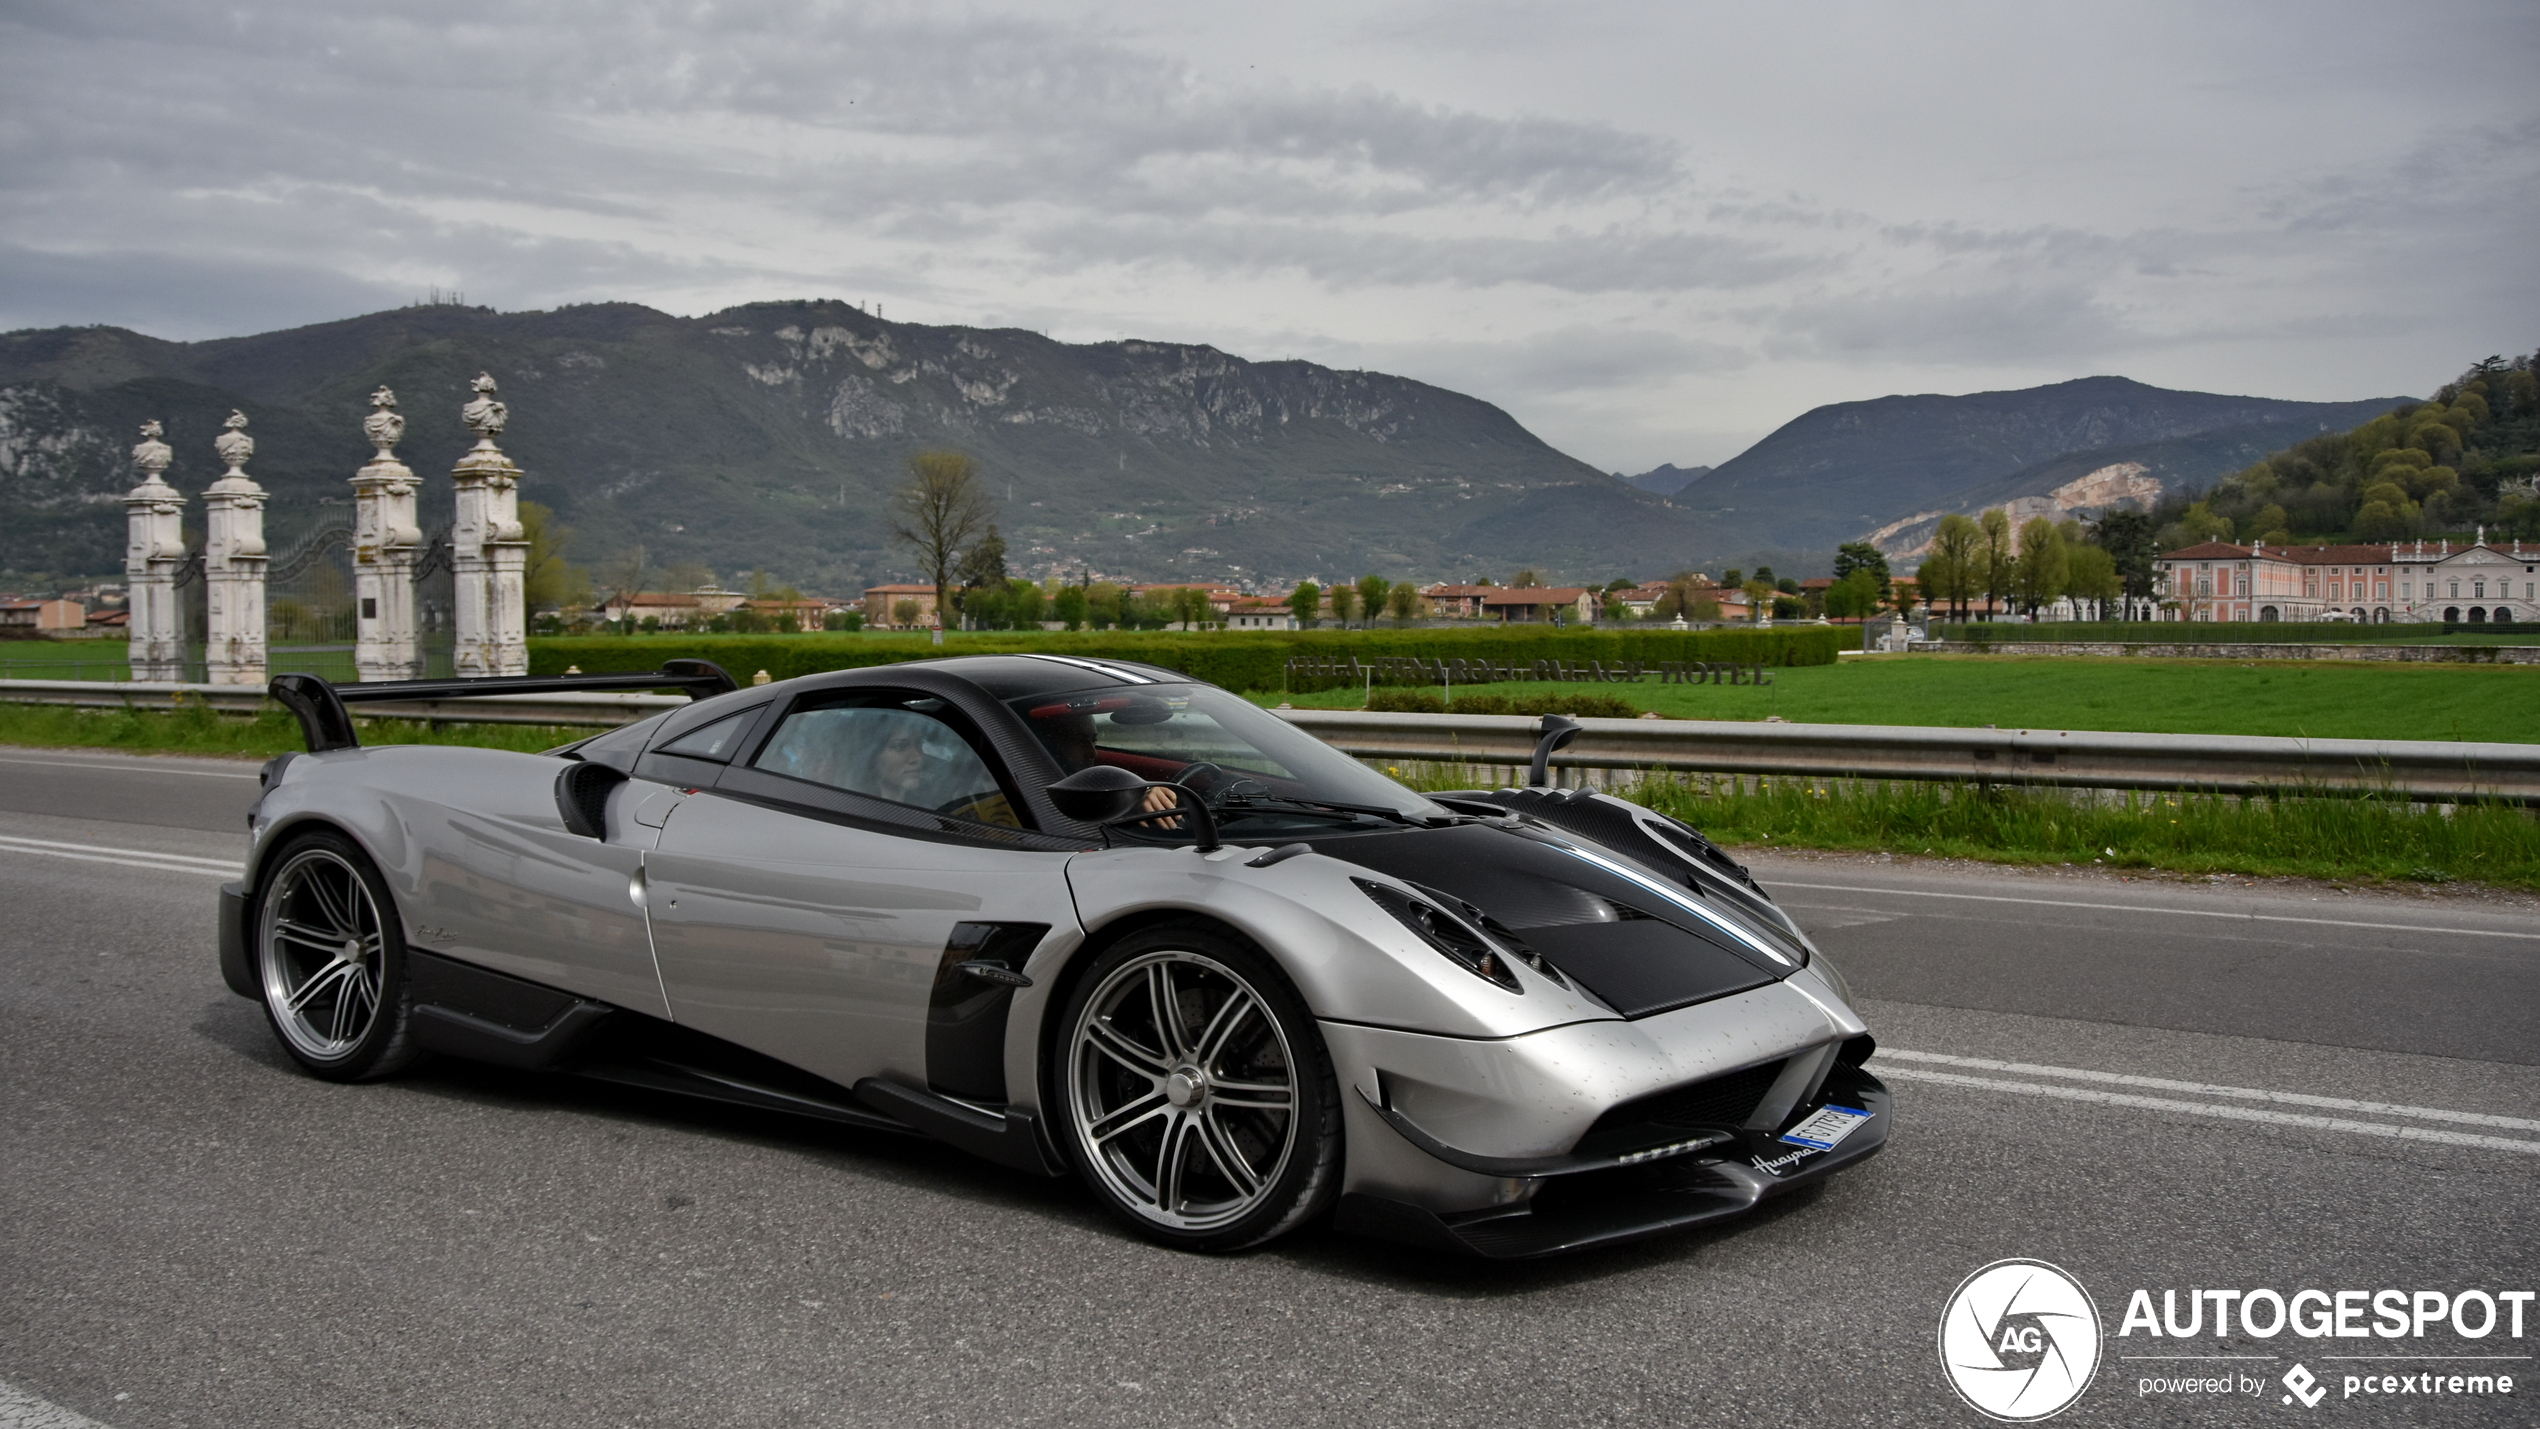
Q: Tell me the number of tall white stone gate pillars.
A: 4